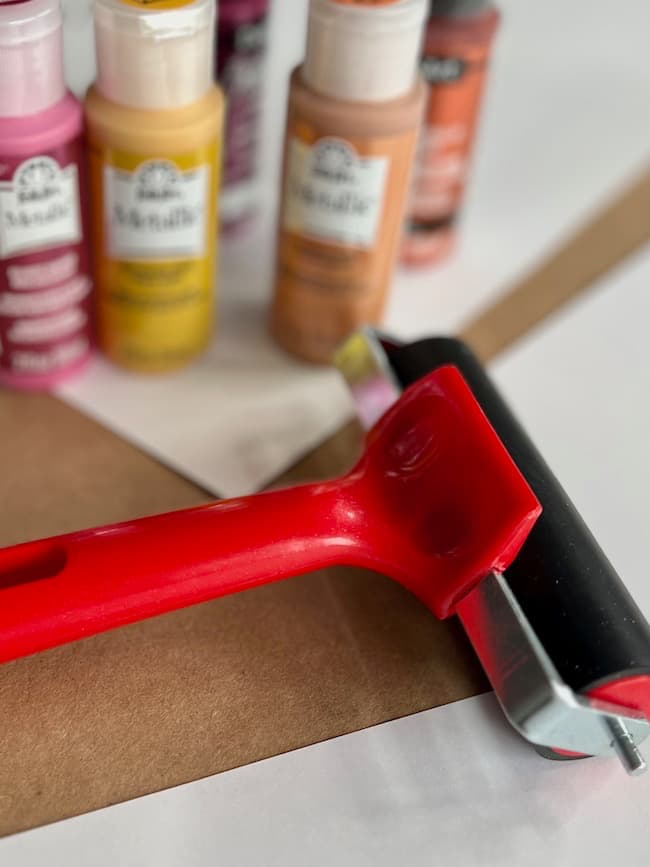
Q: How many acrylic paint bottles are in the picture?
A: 5